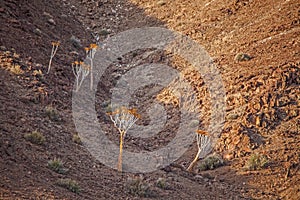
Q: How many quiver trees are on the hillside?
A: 5